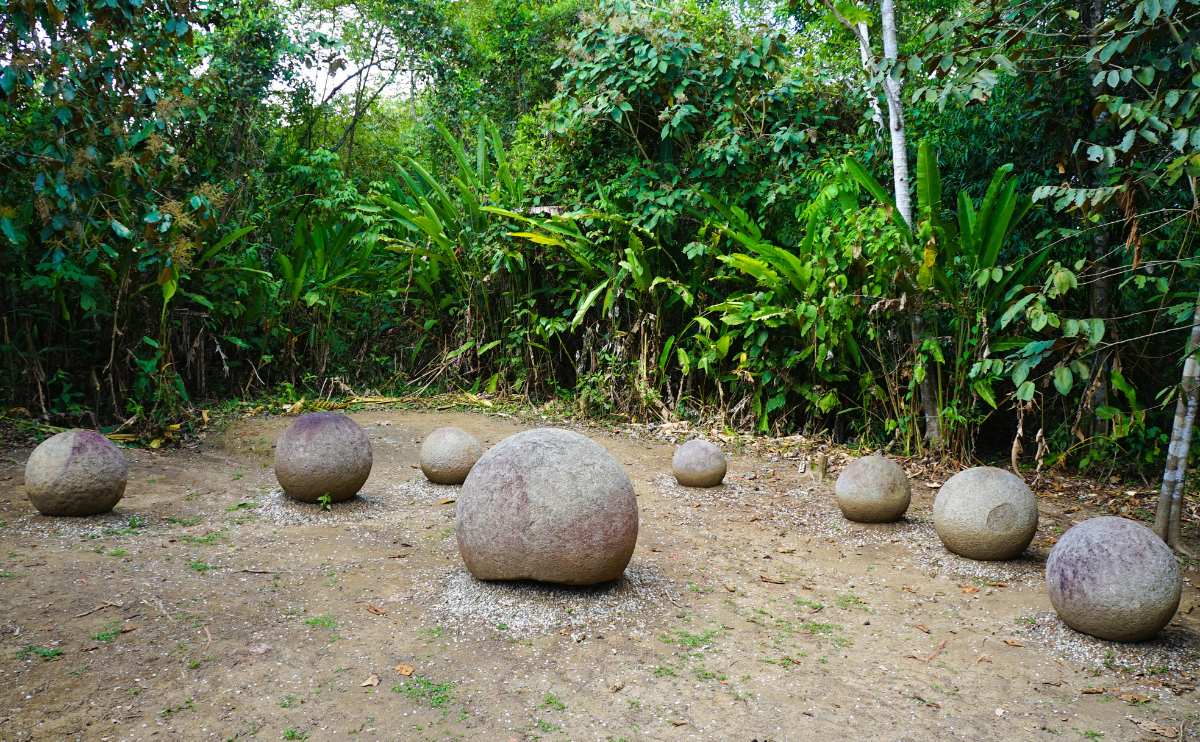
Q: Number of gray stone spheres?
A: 8